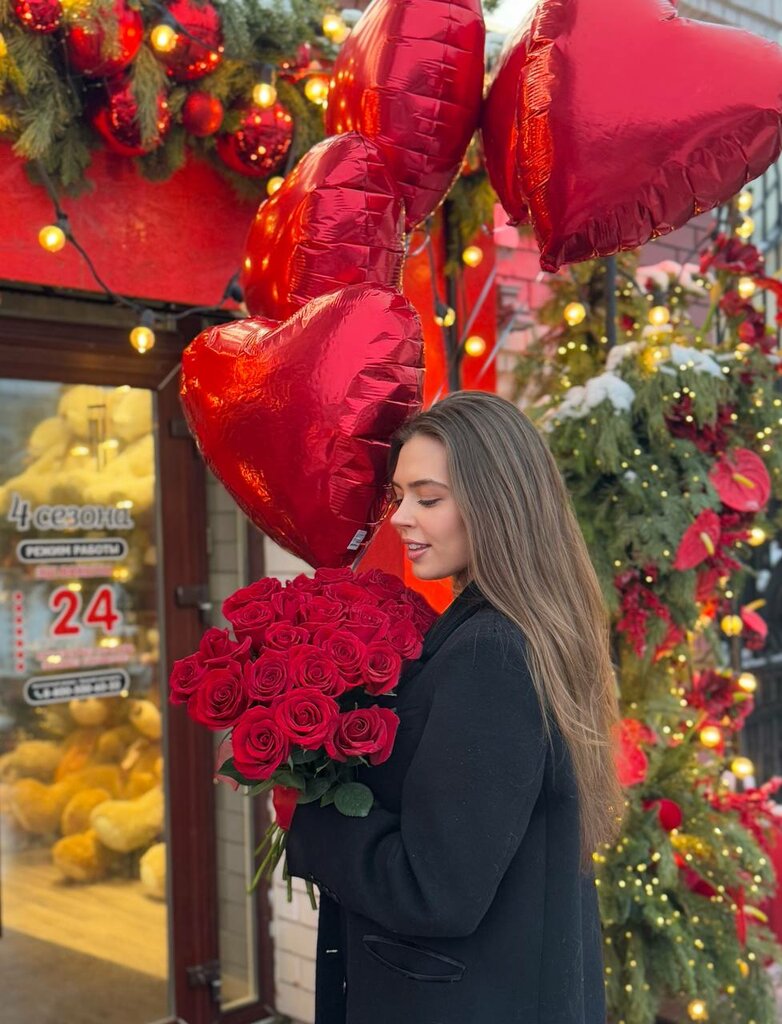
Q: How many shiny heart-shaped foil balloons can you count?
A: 5